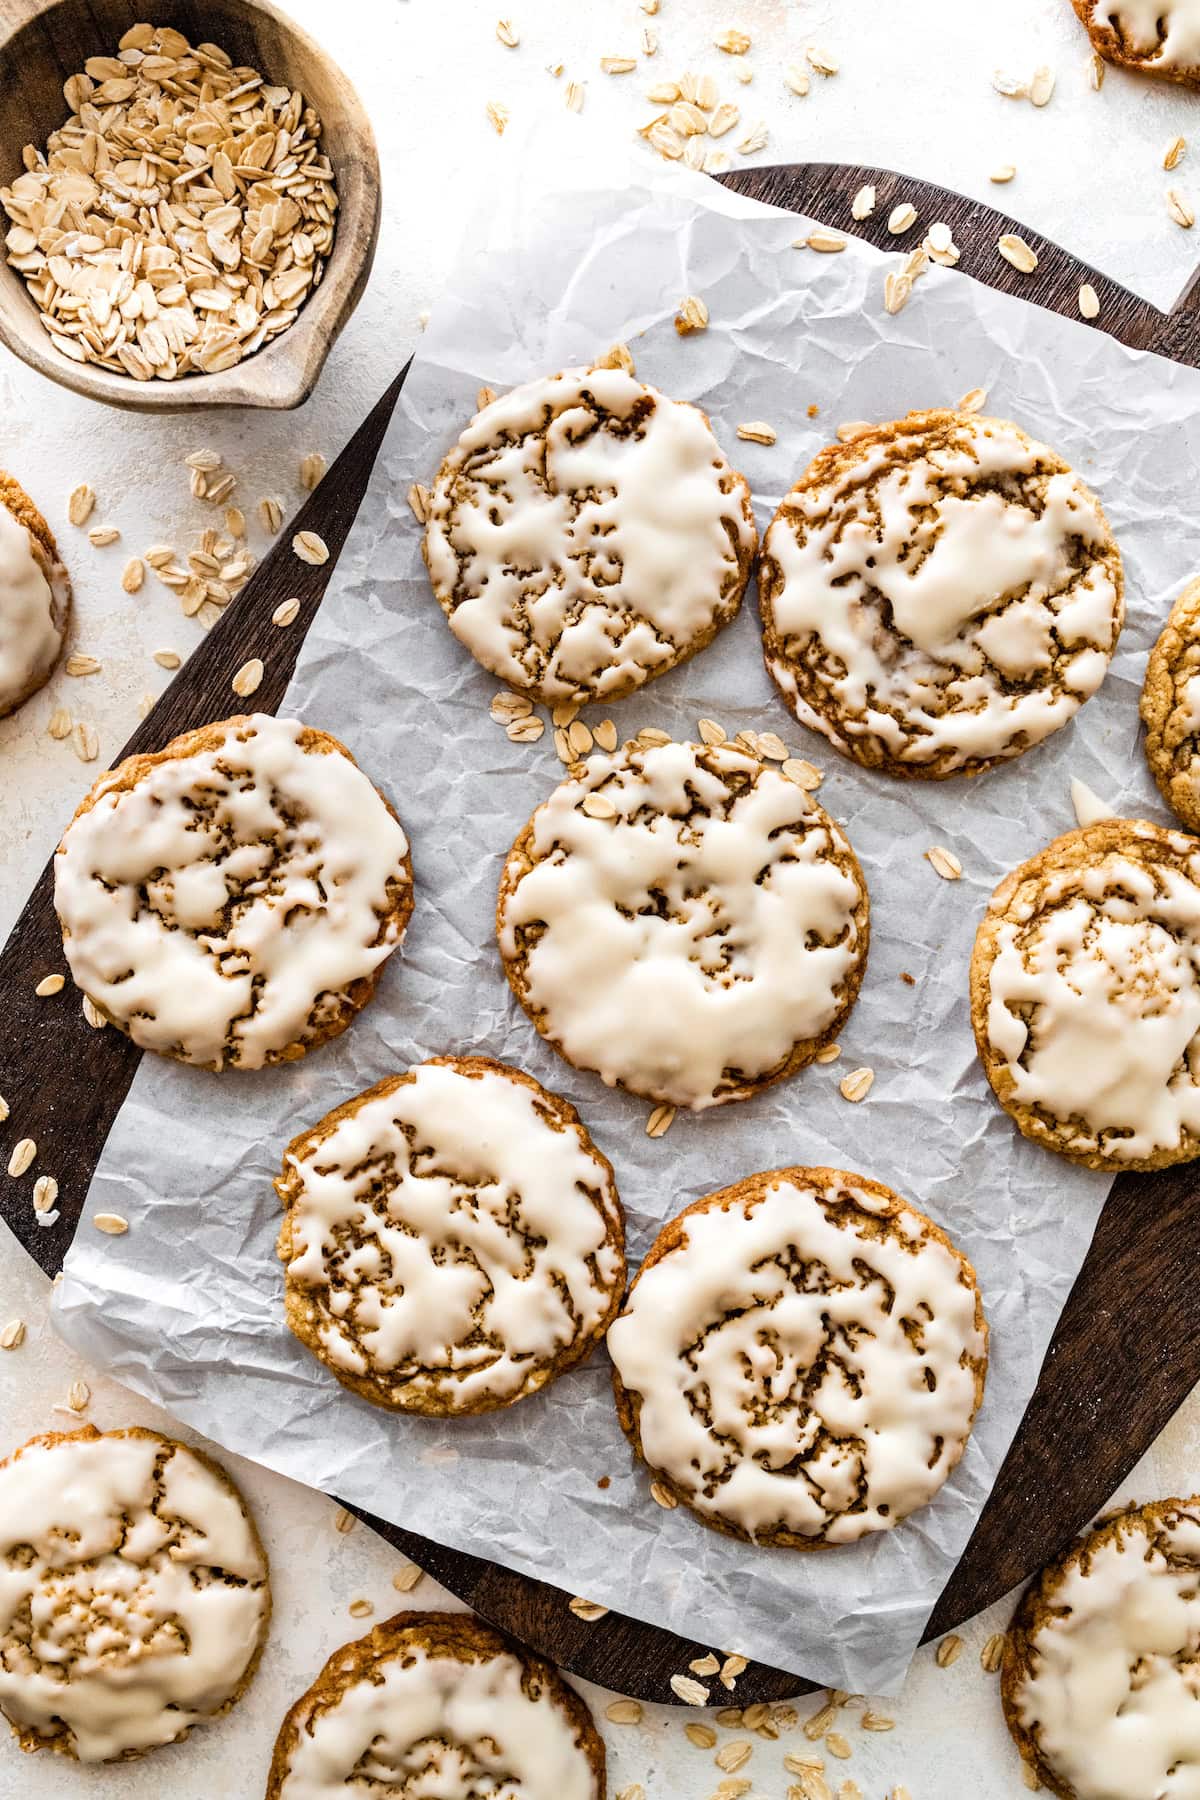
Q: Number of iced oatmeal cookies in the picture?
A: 13